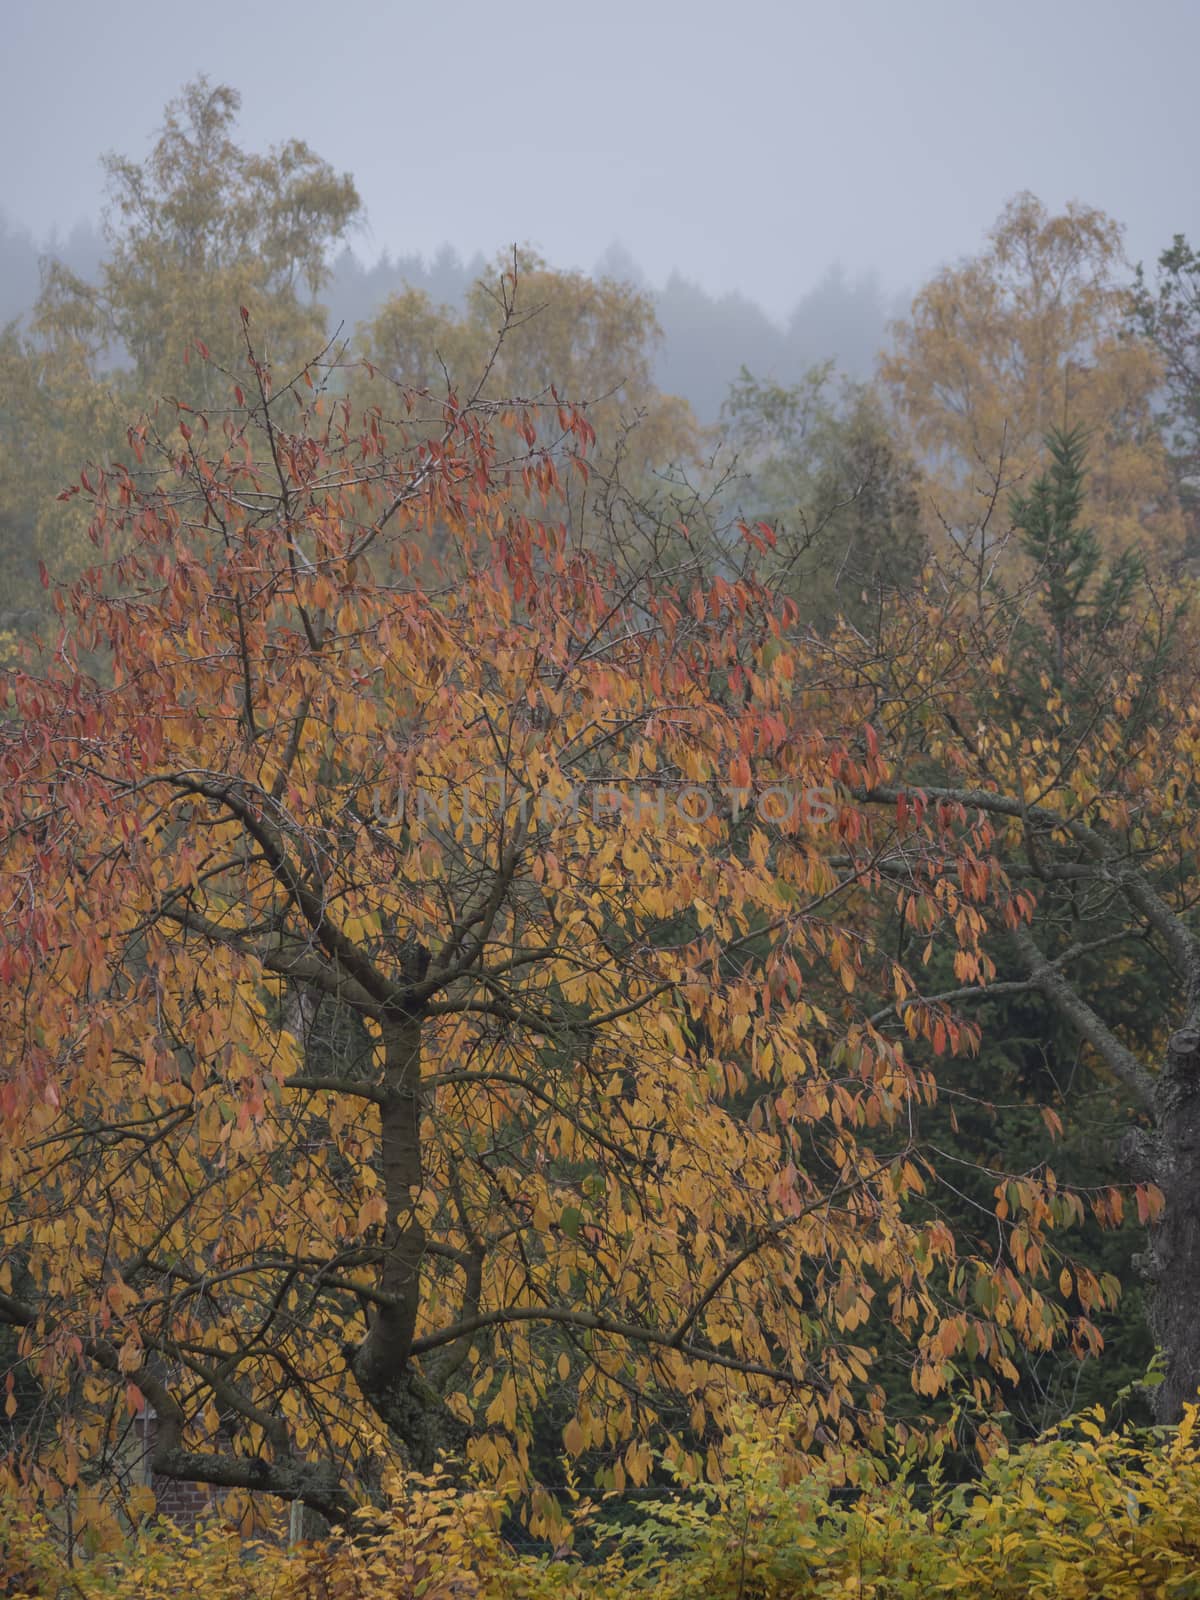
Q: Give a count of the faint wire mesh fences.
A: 1